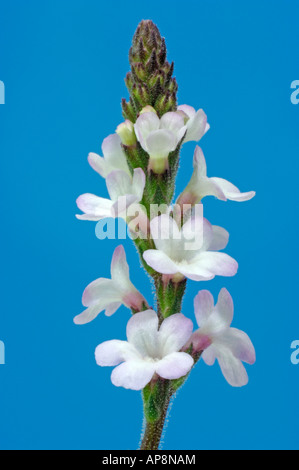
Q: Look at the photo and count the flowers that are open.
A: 9